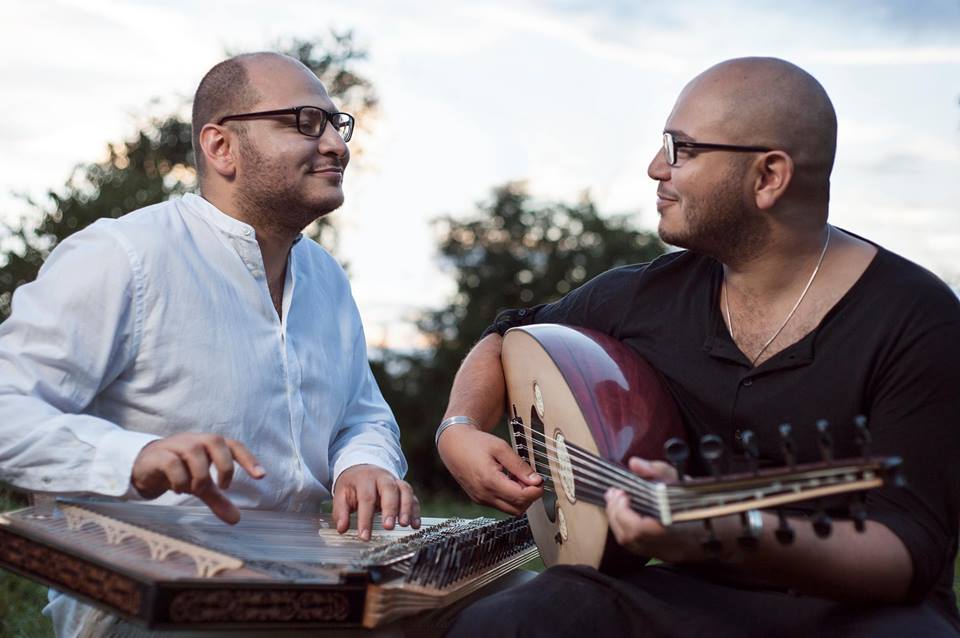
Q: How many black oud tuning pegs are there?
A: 11